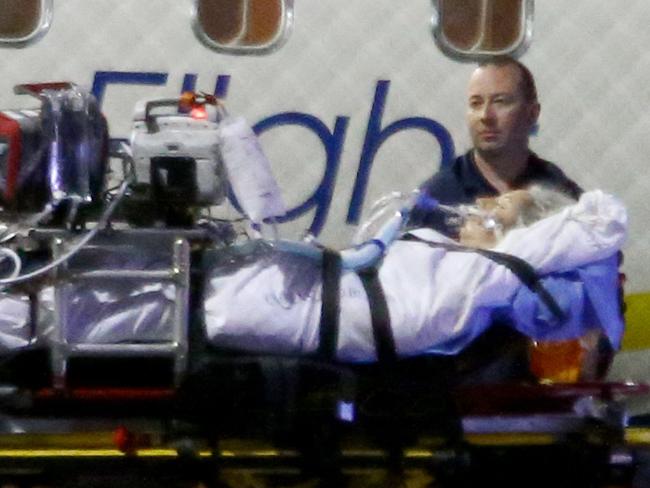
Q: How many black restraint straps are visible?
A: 3